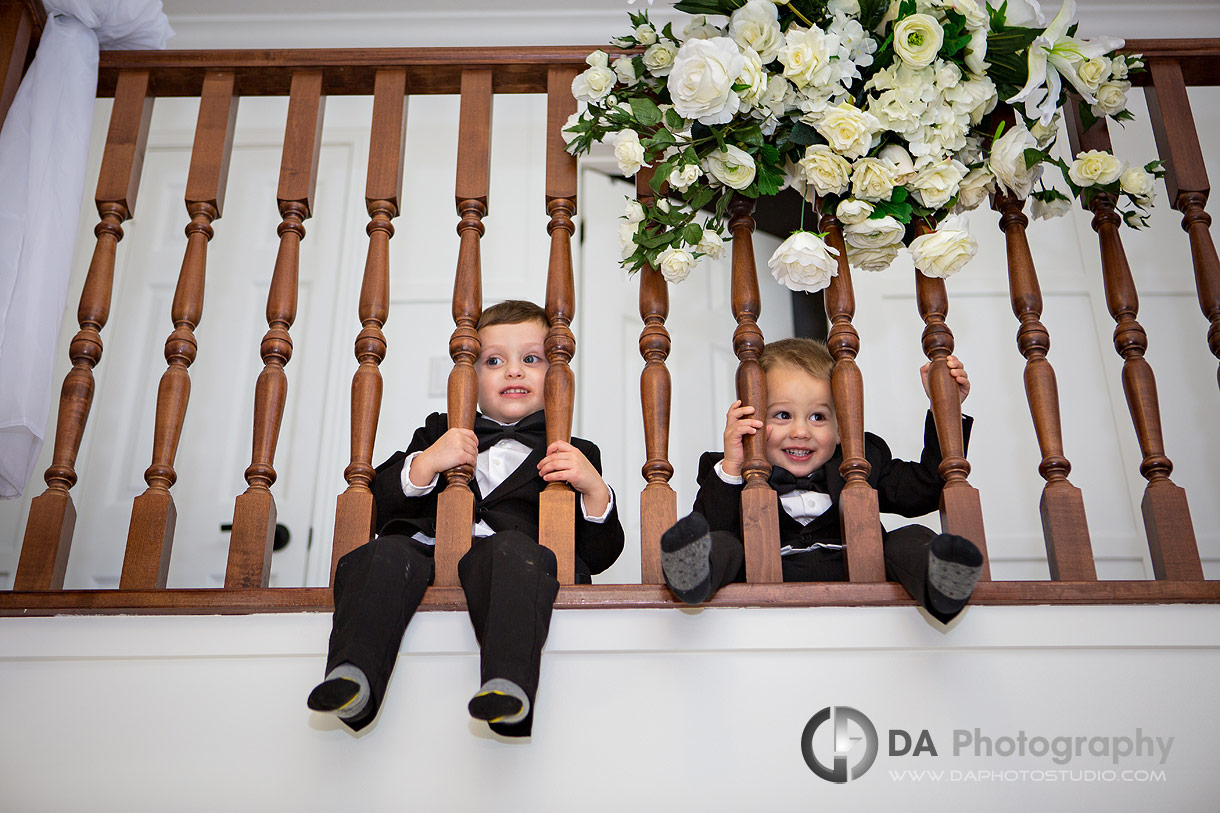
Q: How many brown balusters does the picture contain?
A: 13